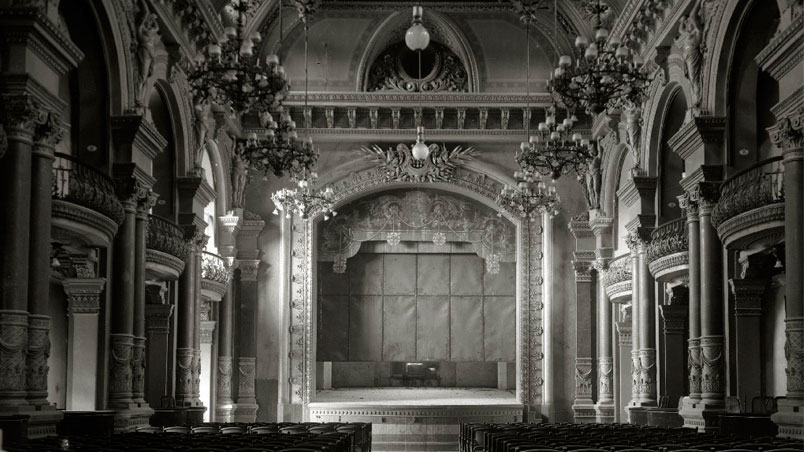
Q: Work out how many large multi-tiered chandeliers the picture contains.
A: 6